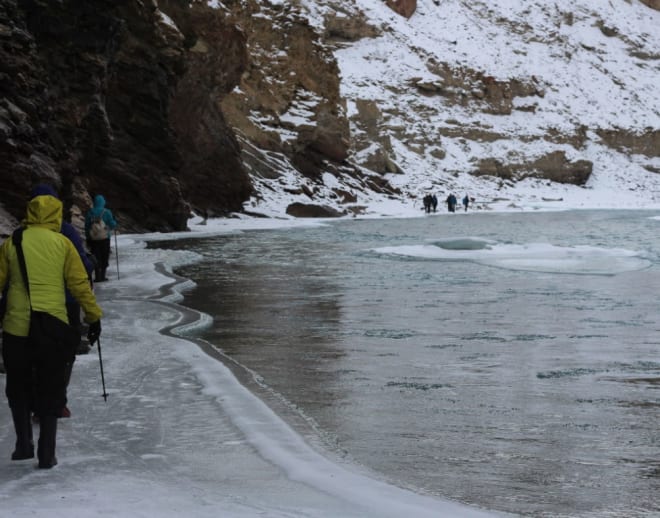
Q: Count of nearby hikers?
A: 3